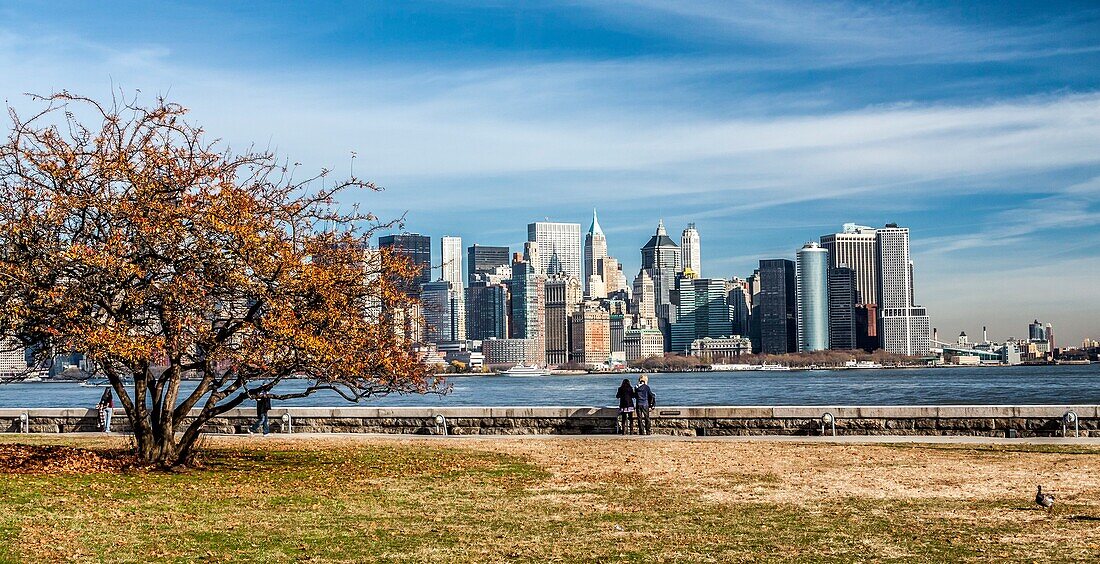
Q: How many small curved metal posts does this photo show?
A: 5